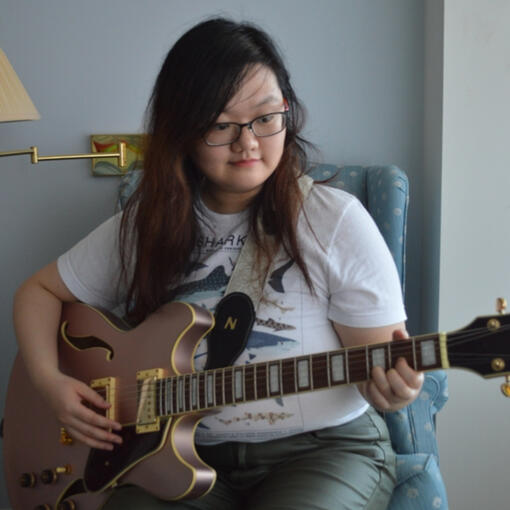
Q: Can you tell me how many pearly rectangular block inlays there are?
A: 10